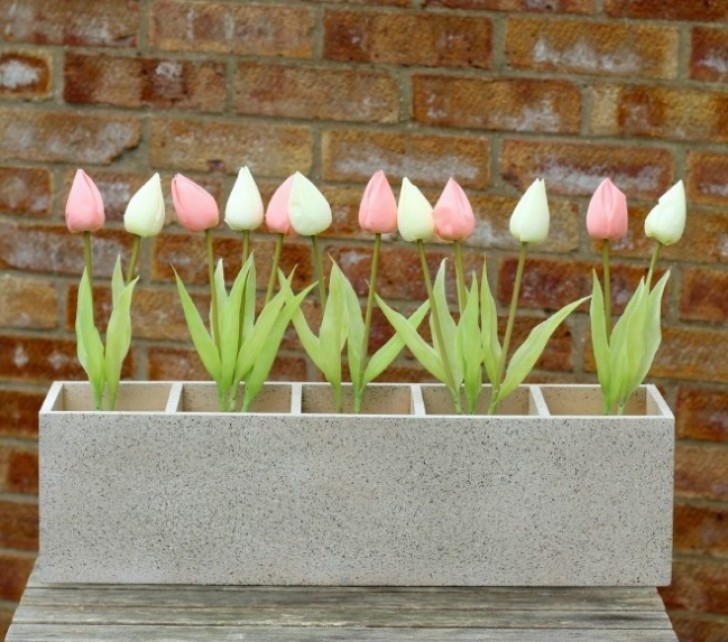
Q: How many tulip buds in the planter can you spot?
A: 12